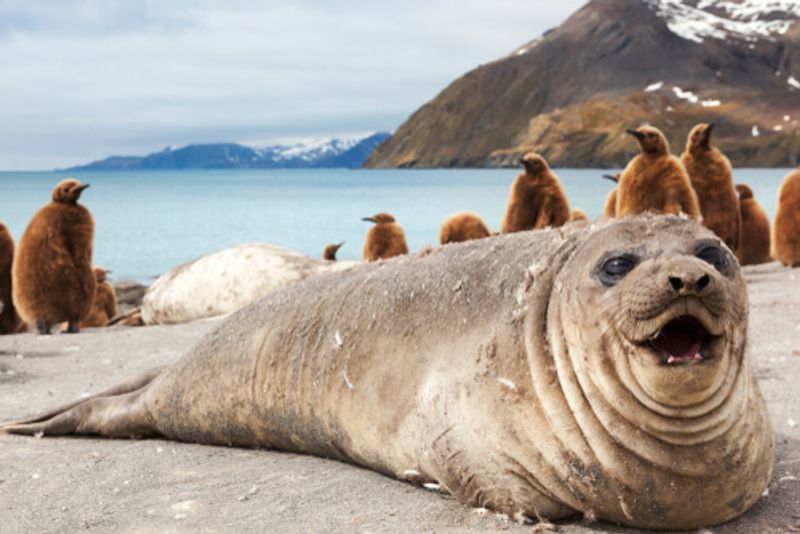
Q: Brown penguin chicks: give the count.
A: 13